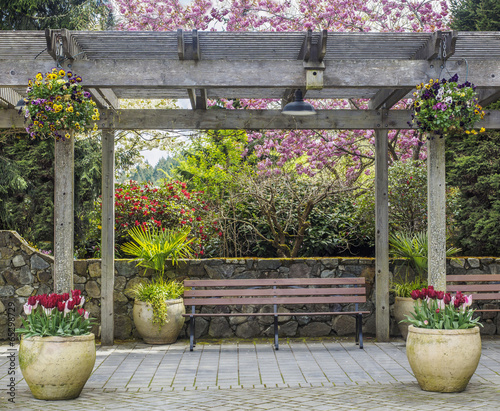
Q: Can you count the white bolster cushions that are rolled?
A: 0